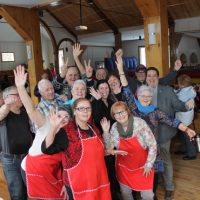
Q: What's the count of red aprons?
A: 3